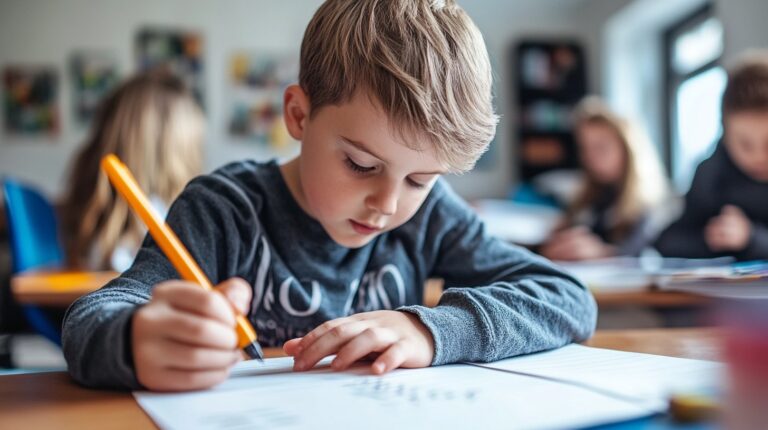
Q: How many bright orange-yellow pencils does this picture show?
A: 1